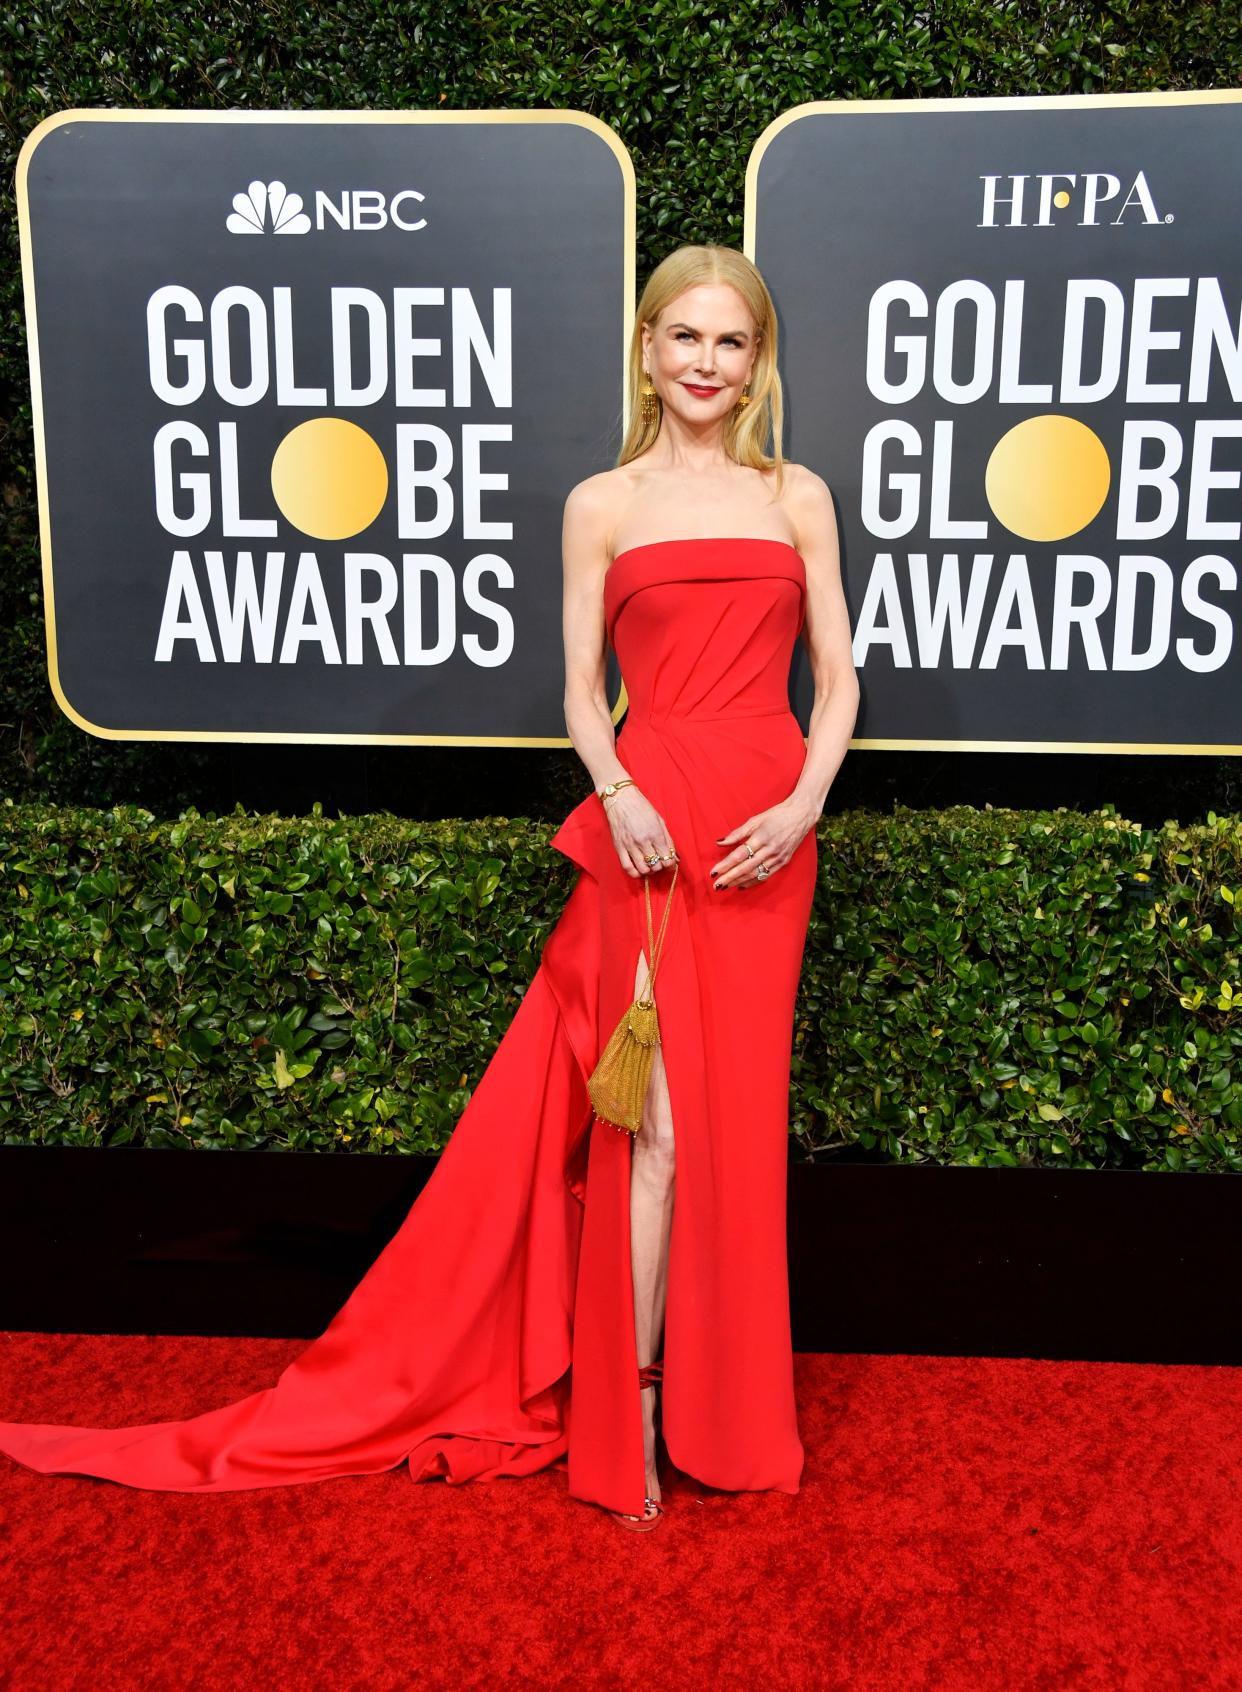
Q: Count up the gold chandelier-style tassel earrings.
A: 2